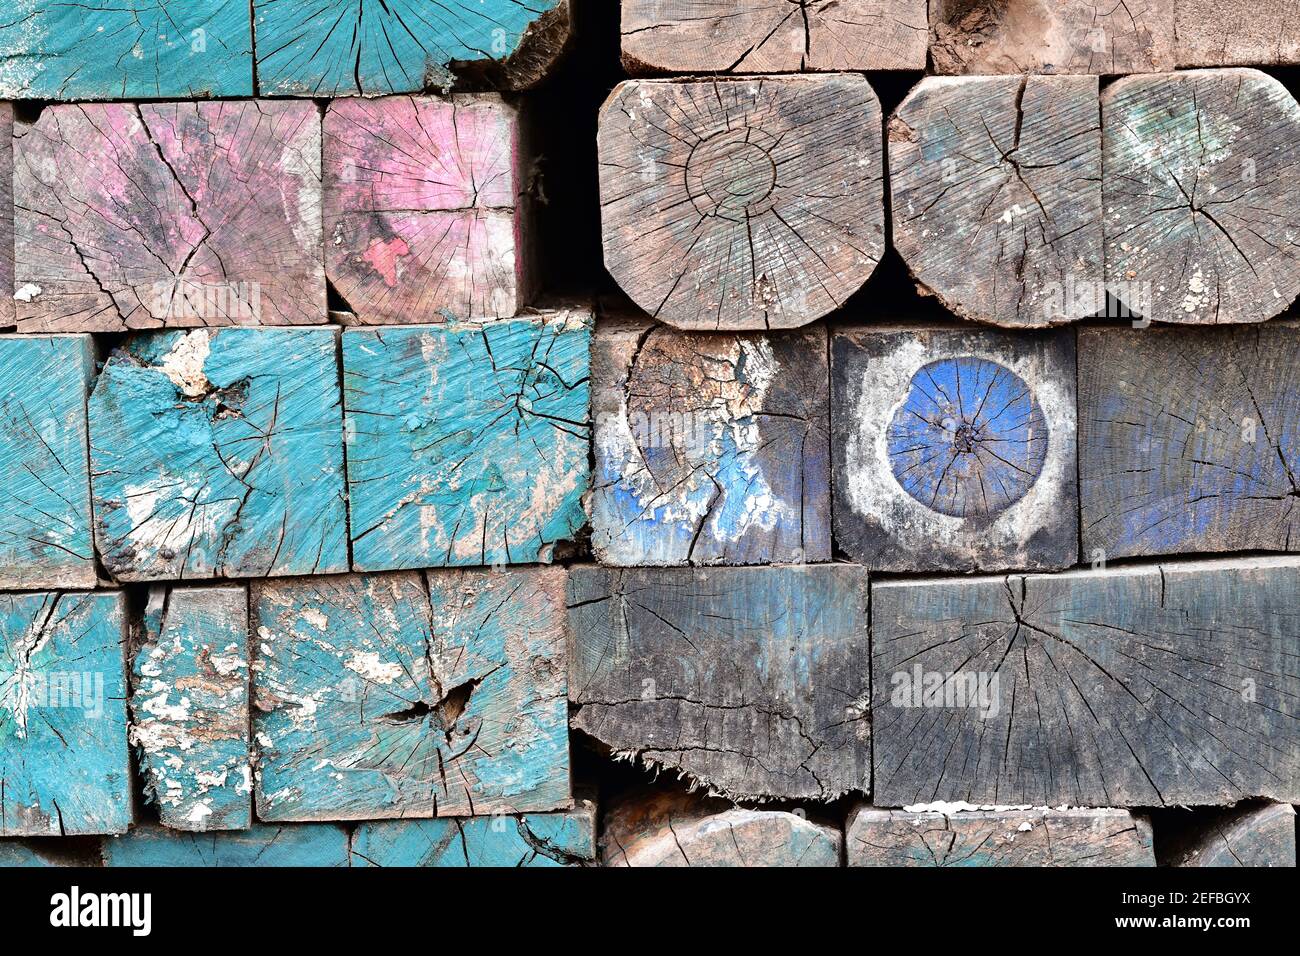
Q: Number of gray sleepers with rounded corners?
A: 3